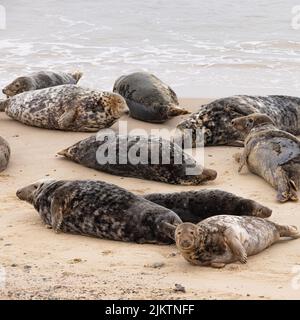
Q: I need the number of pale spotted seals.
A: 2